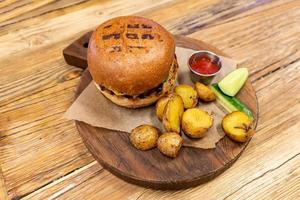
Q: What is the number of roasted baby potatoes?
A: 8